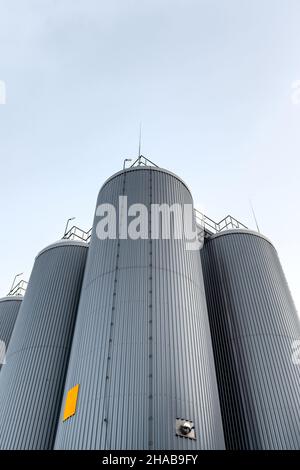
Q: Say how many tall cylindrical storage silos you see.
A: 4